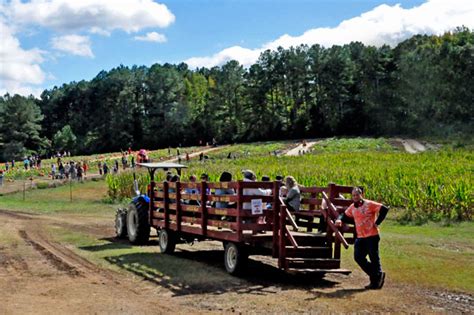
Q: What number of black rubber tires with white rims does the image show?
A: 4